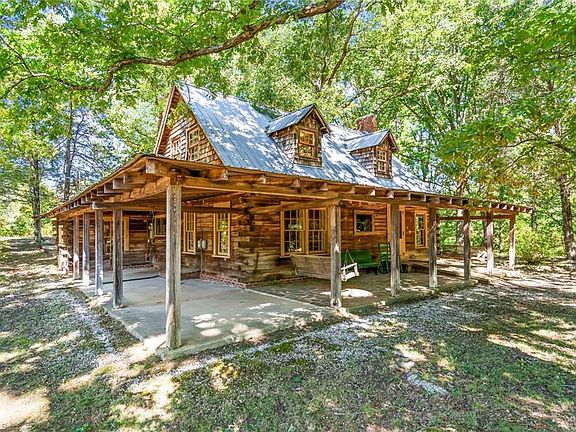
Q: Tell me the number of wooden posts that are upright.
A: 11